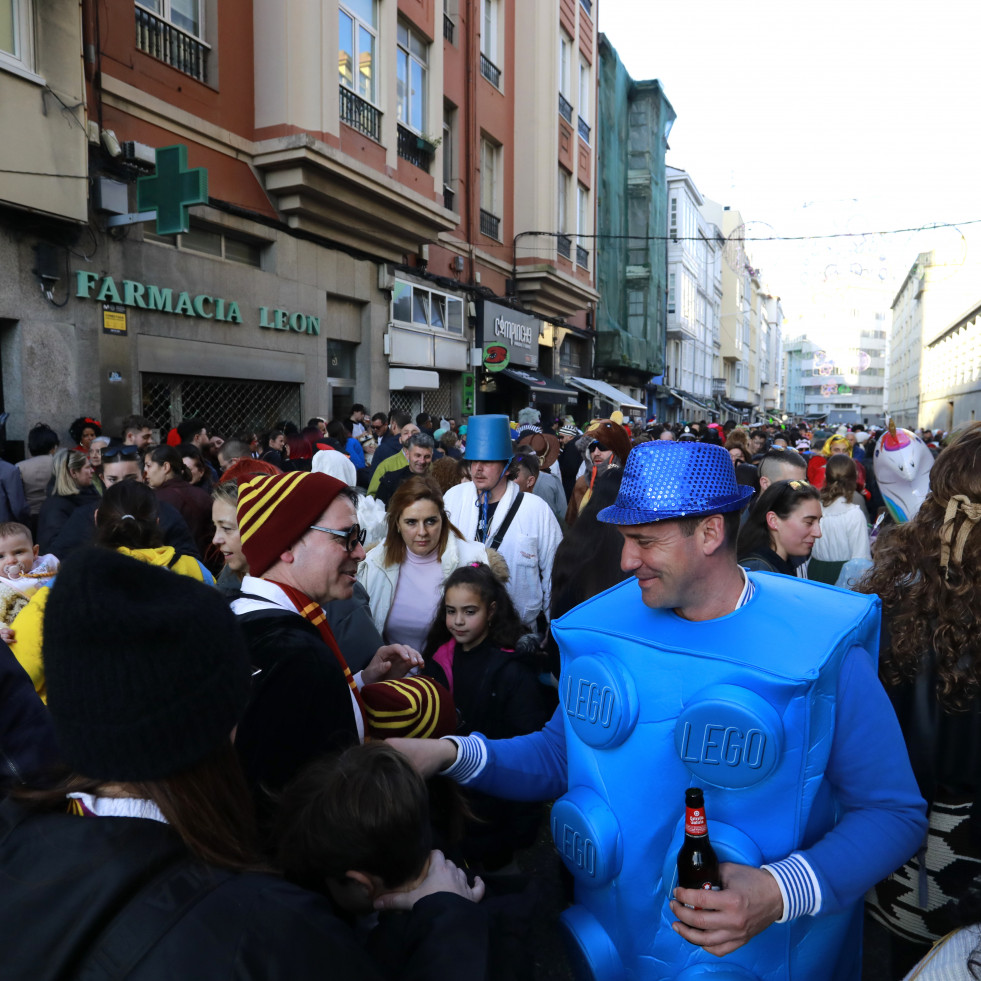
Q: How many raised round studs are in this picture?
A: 6